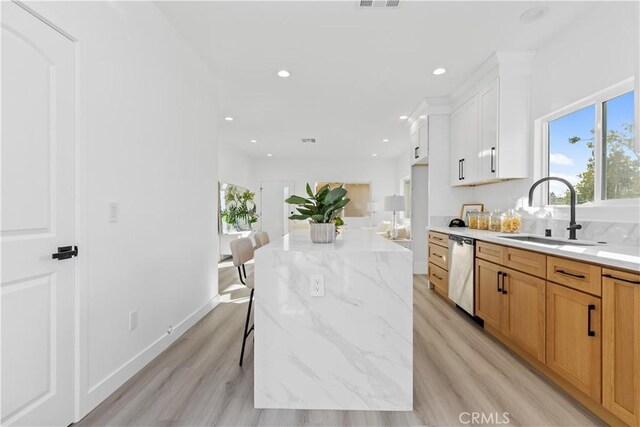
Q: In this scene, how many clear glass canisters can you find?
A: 4